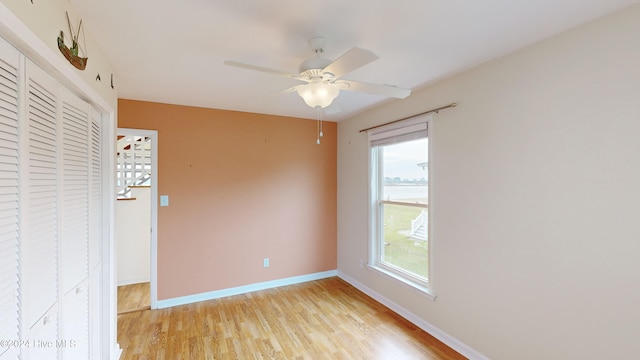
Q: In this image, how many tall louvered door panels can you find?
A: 4